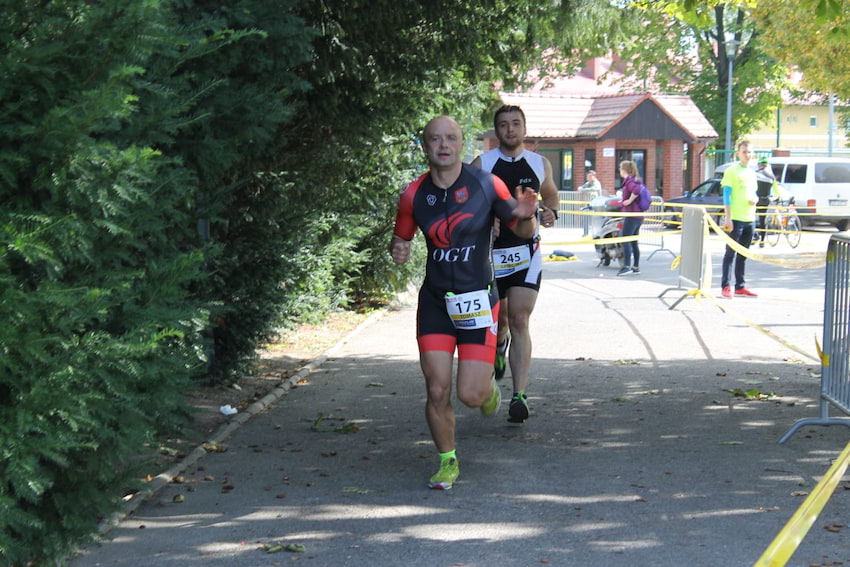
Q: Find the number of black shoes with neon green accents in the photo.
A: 2